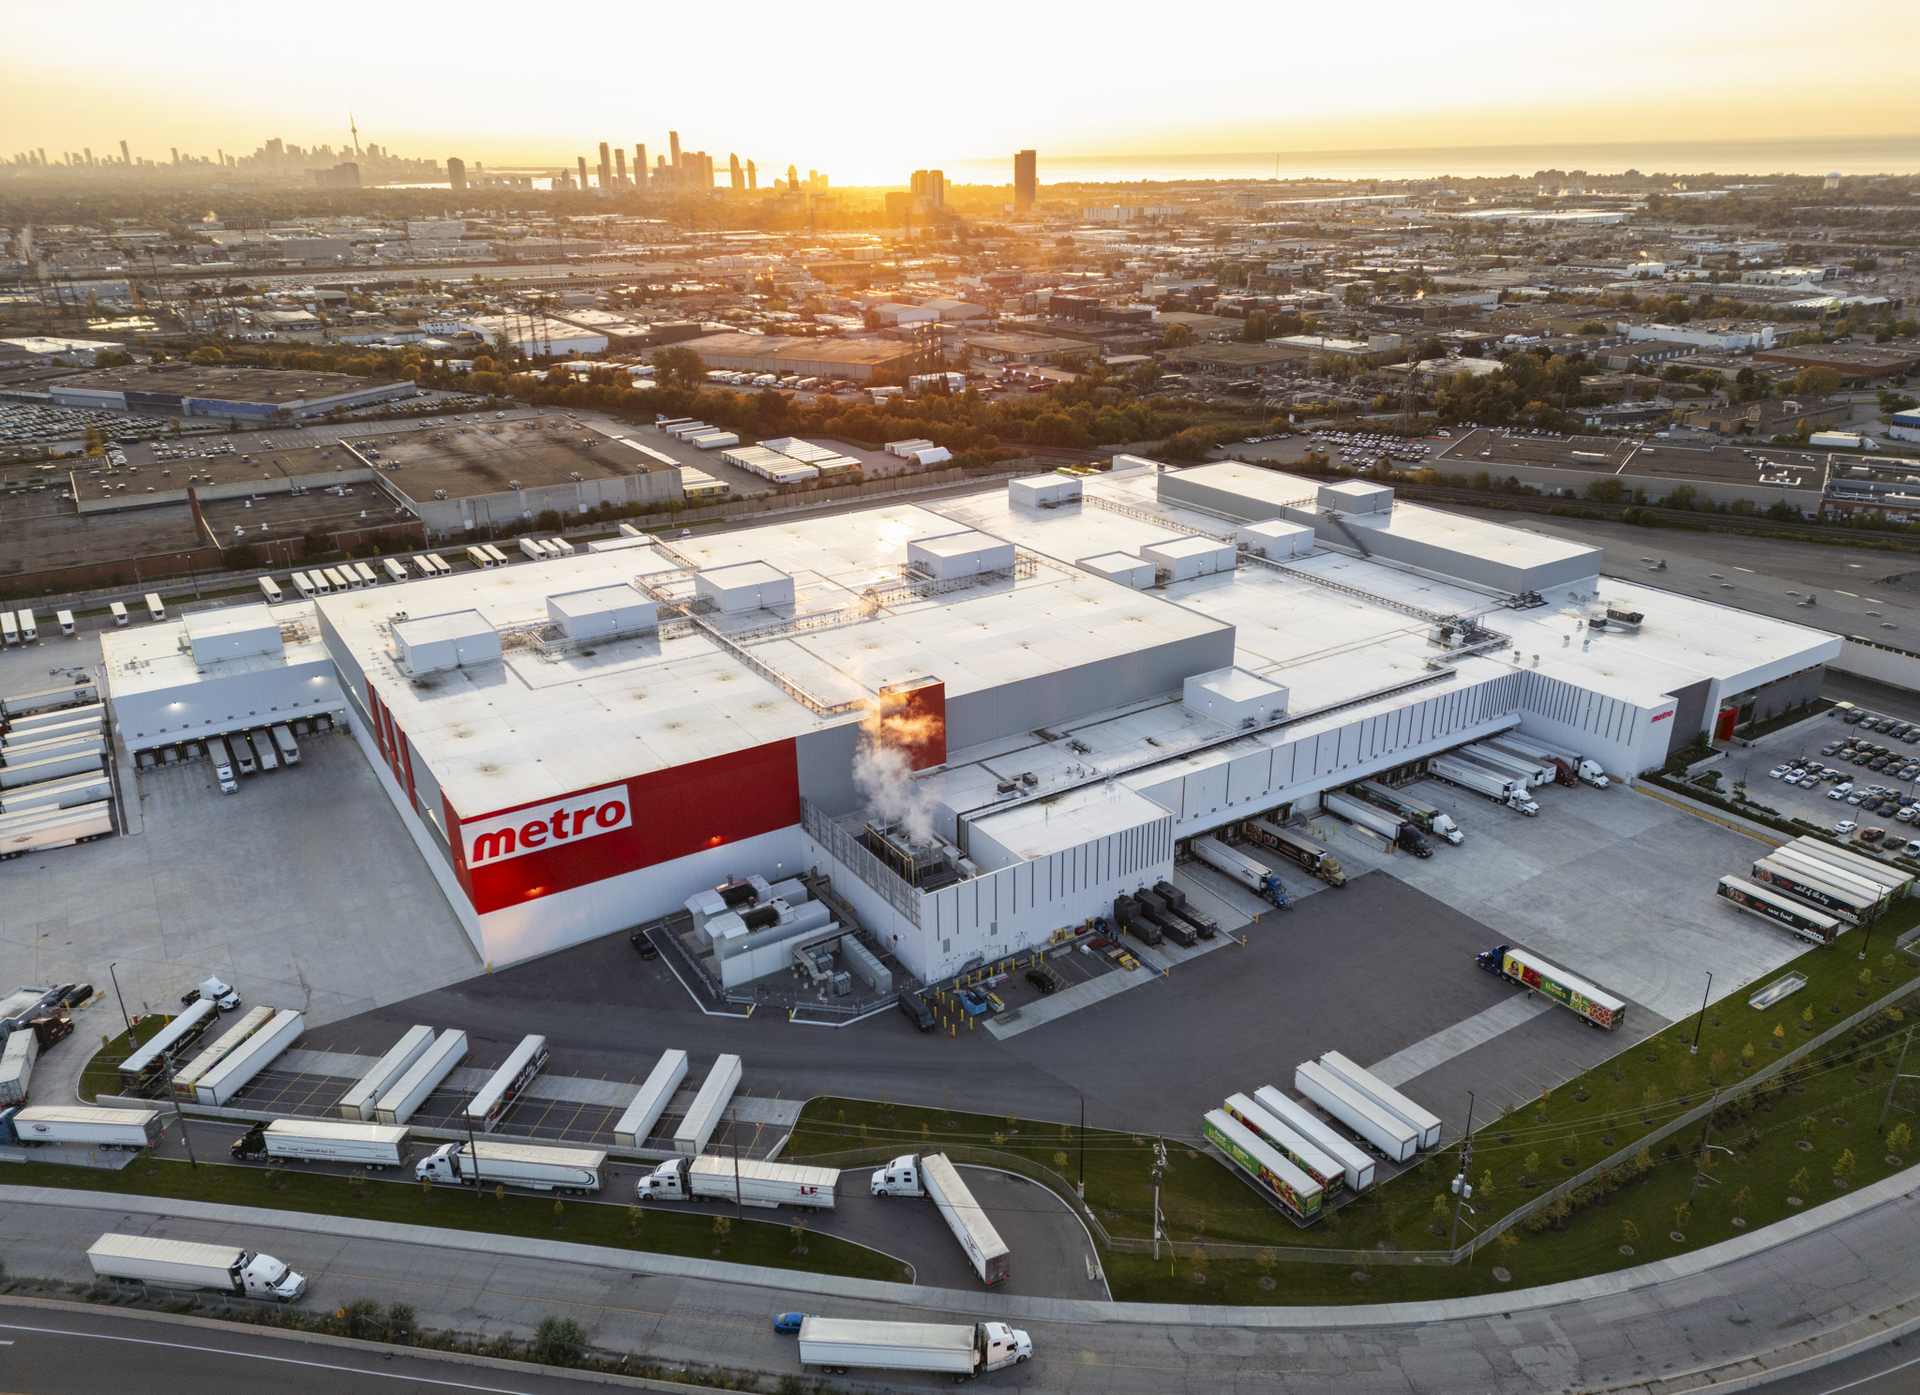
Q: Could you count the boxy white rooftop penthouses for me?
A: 11